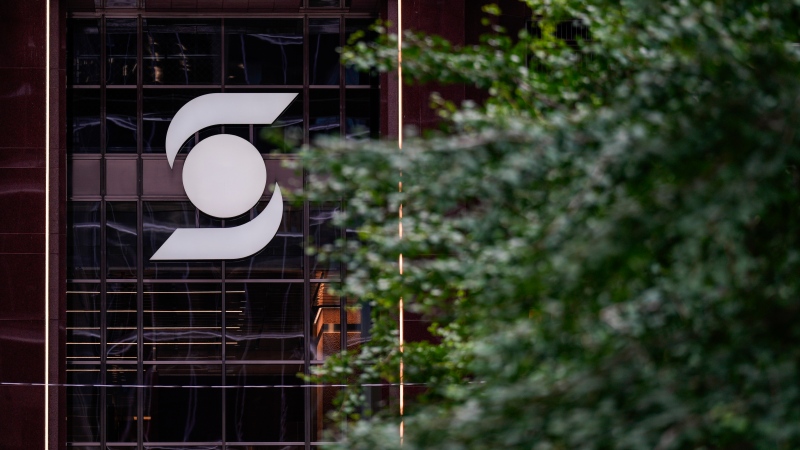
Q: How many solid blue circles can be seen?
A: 0